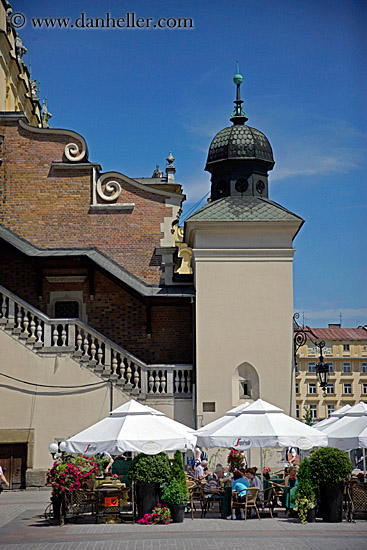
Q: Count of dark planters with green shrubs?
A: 4